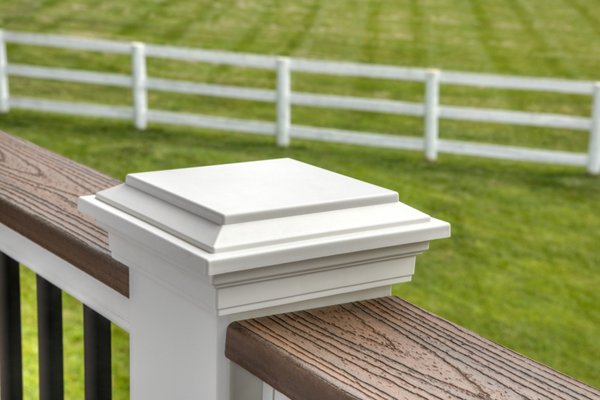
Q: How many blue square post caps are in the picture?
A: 0